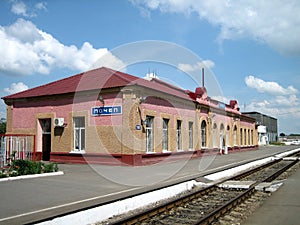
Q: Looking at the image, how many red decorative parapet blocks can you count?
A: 2